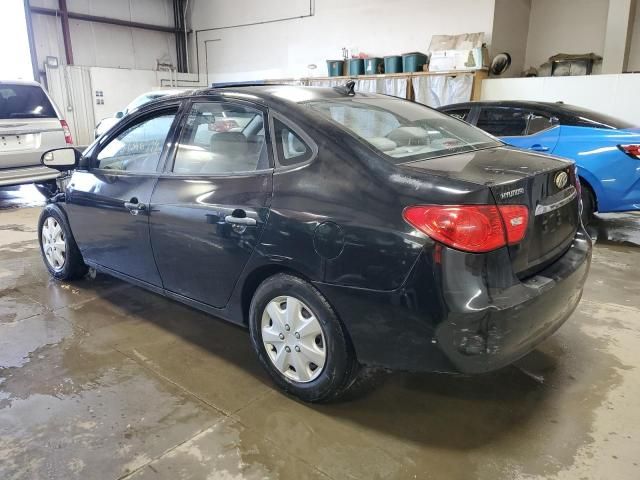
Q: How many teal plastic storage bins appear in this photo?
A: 5